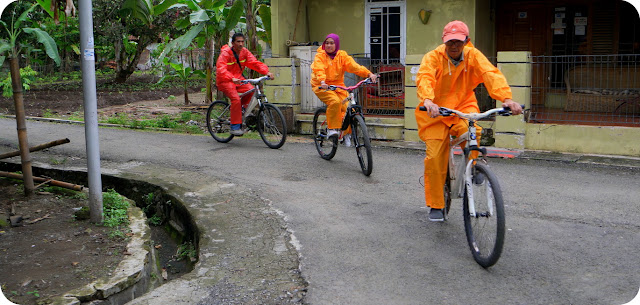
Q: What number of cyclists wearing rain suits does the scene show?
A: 3